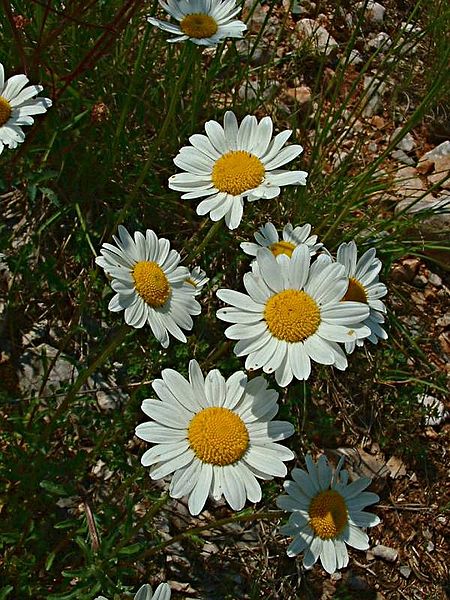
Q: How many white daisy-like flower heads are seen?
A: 11